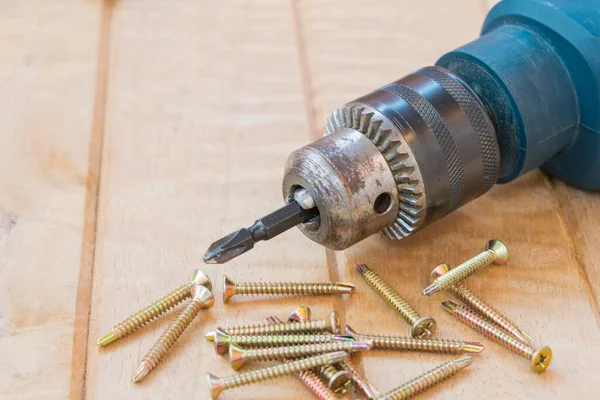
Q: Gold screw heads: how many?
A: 14